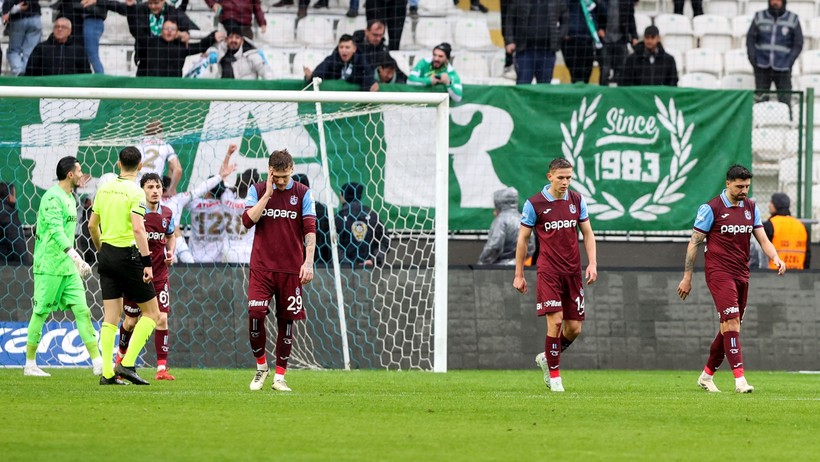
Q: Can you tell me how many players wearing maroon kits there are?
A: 4